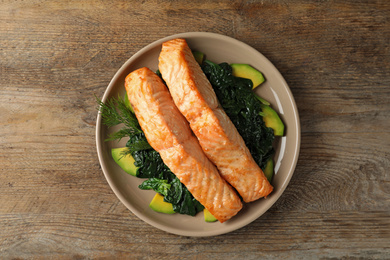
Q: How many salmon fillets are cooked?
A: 2